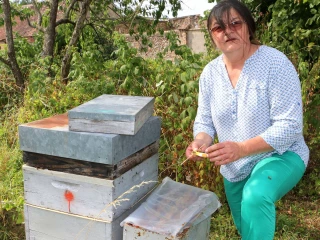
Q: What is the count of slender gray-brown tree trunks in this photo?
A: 3